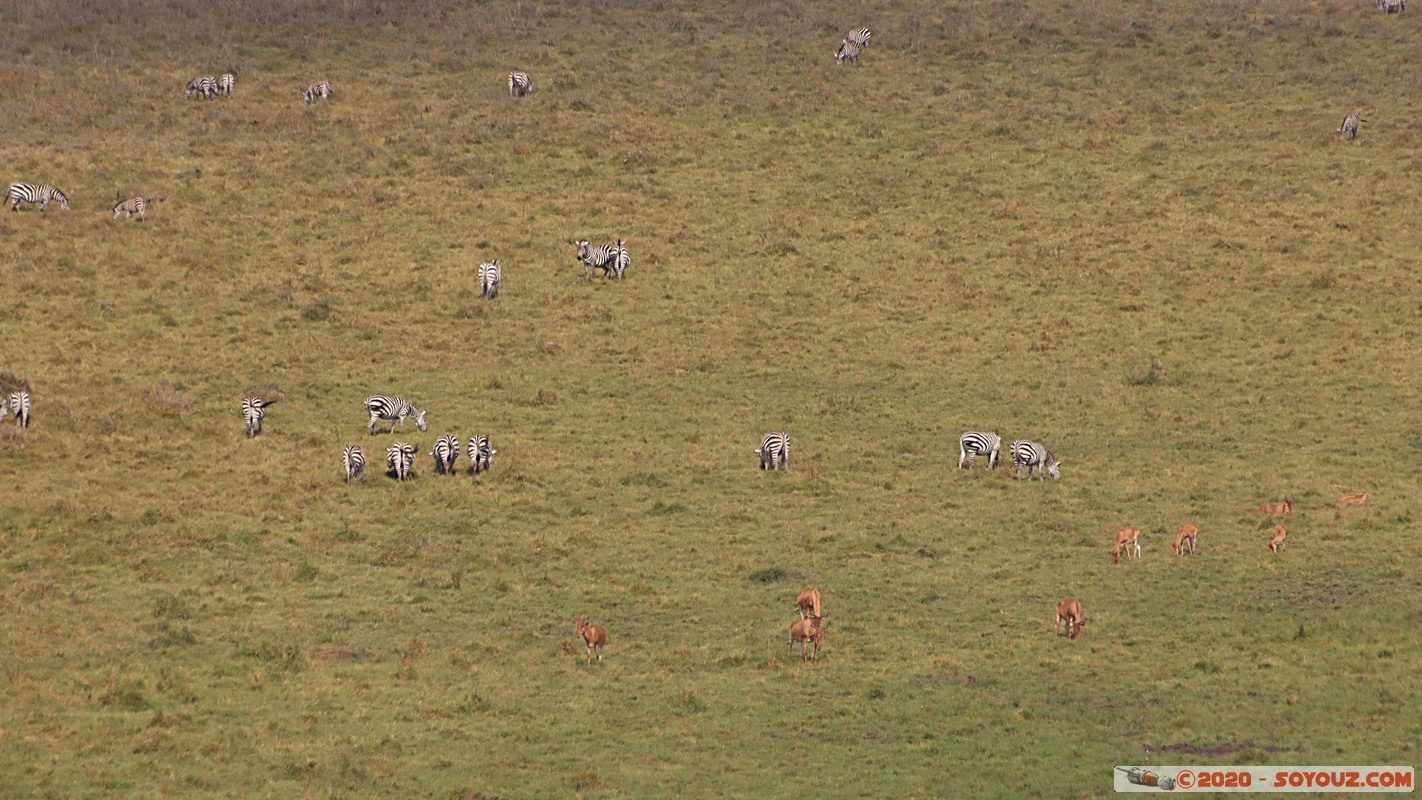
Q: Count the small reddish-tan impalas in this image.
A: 9